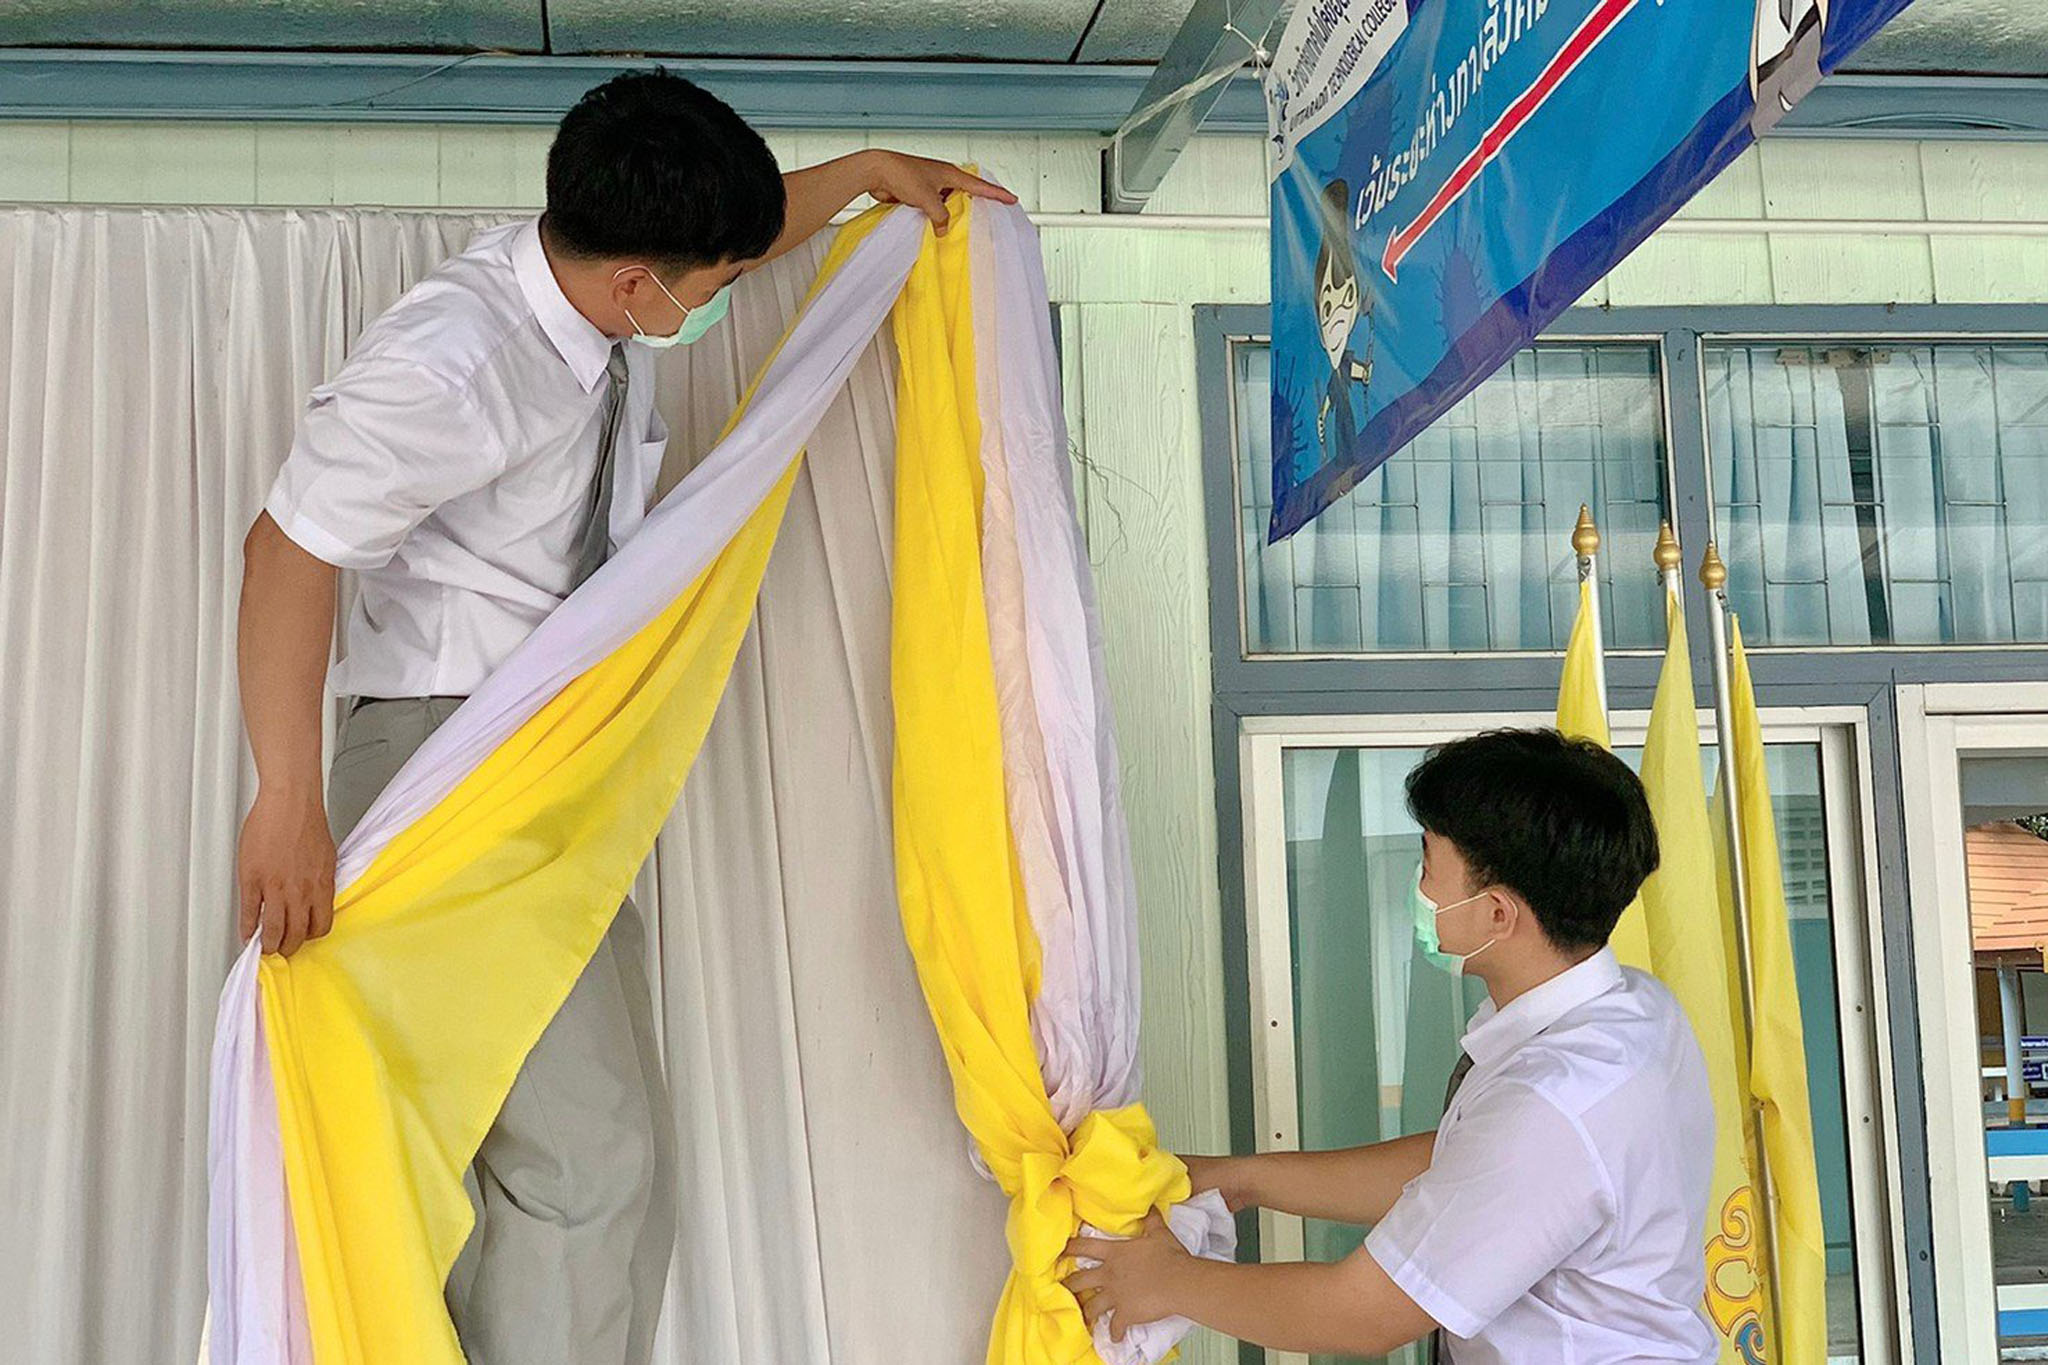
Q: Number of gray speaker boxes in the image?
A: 0